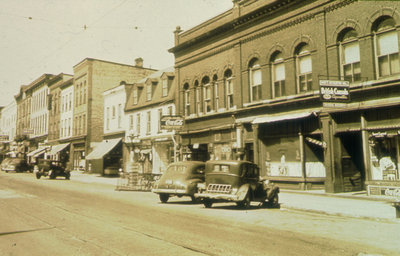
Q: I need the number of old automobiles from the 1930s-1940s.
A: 4